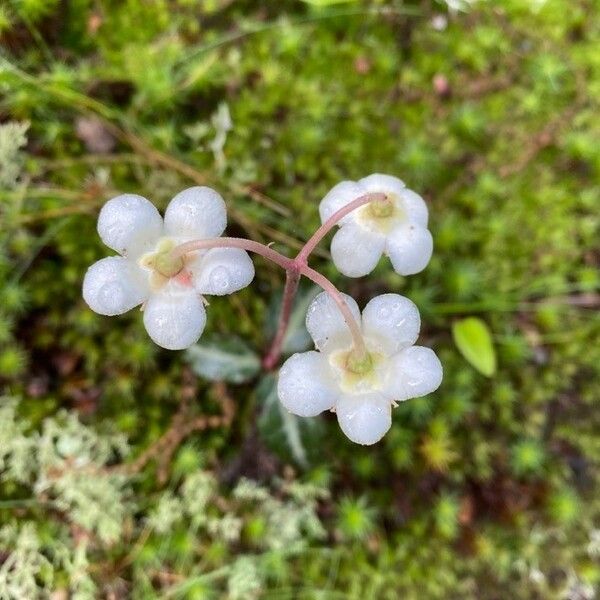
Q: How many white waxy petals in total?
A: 15